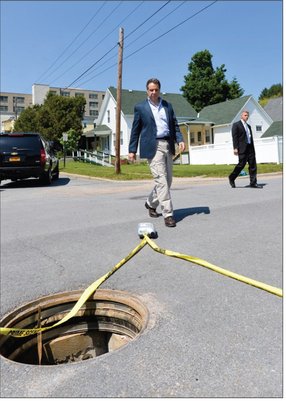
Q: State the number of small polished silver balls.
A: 0